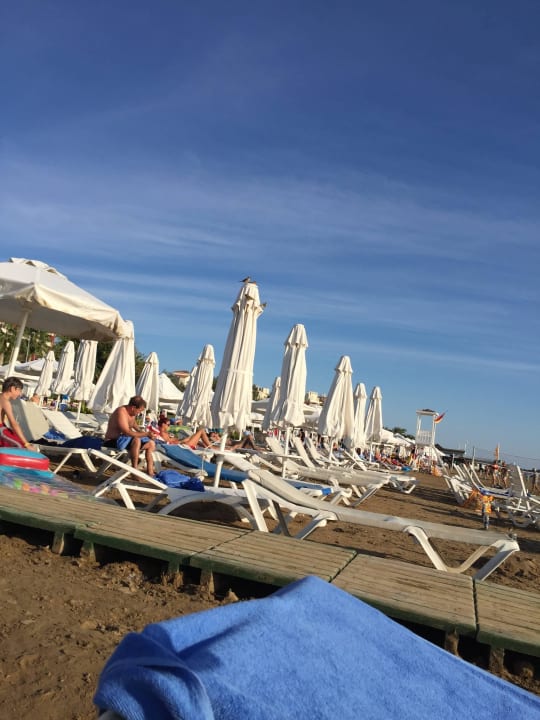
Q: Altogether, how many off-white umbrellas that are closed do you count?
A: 13